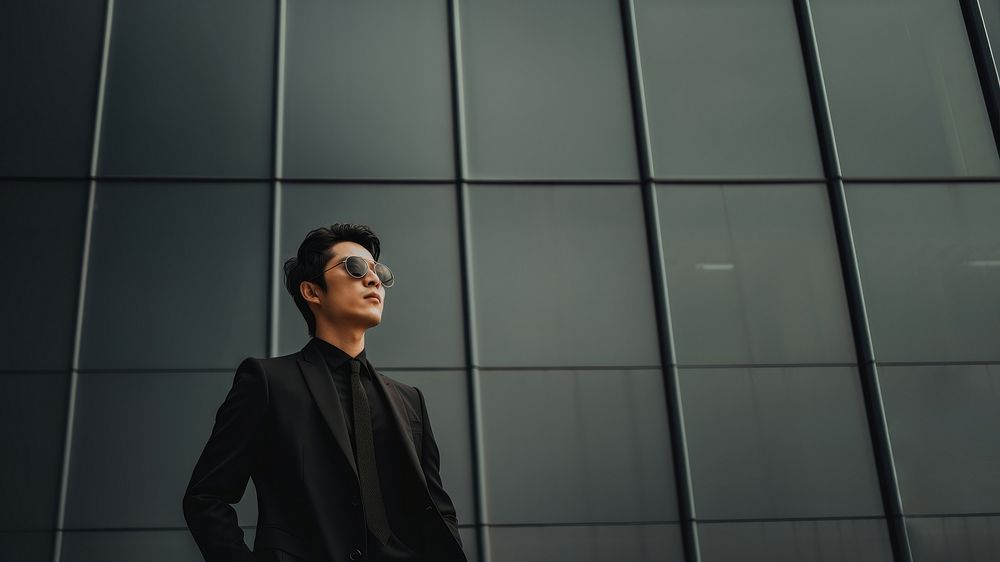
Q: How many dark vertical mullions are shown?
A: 6